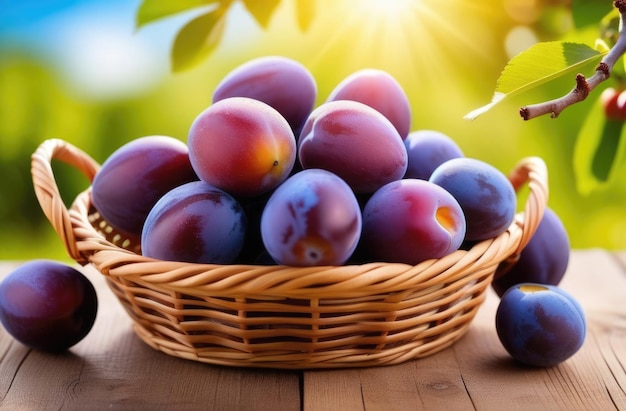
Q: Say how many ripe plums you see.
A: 13